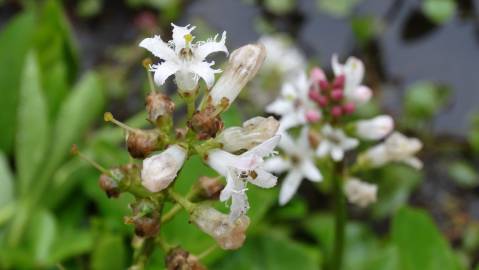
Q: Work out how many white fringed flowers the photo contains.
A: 2